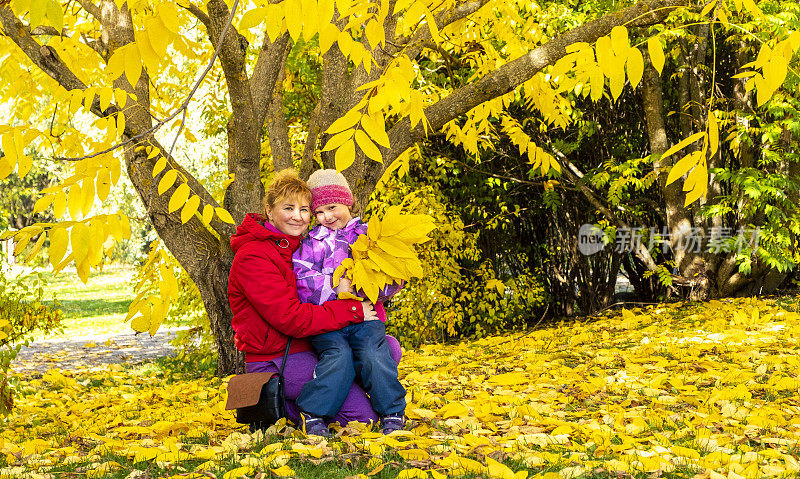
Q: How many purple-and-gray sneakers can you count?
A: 2